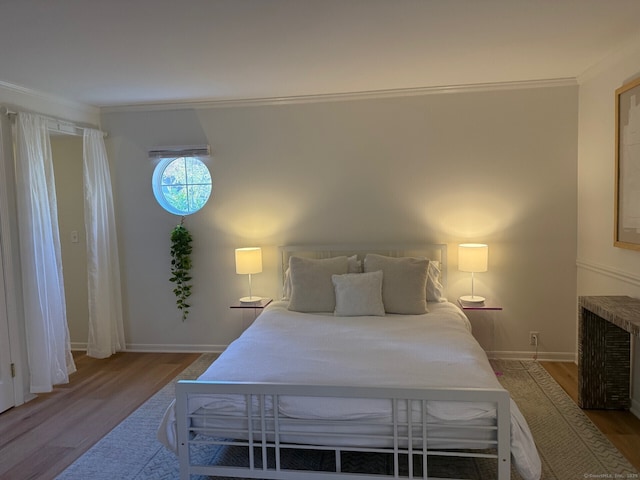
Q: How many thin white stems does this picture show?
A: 2